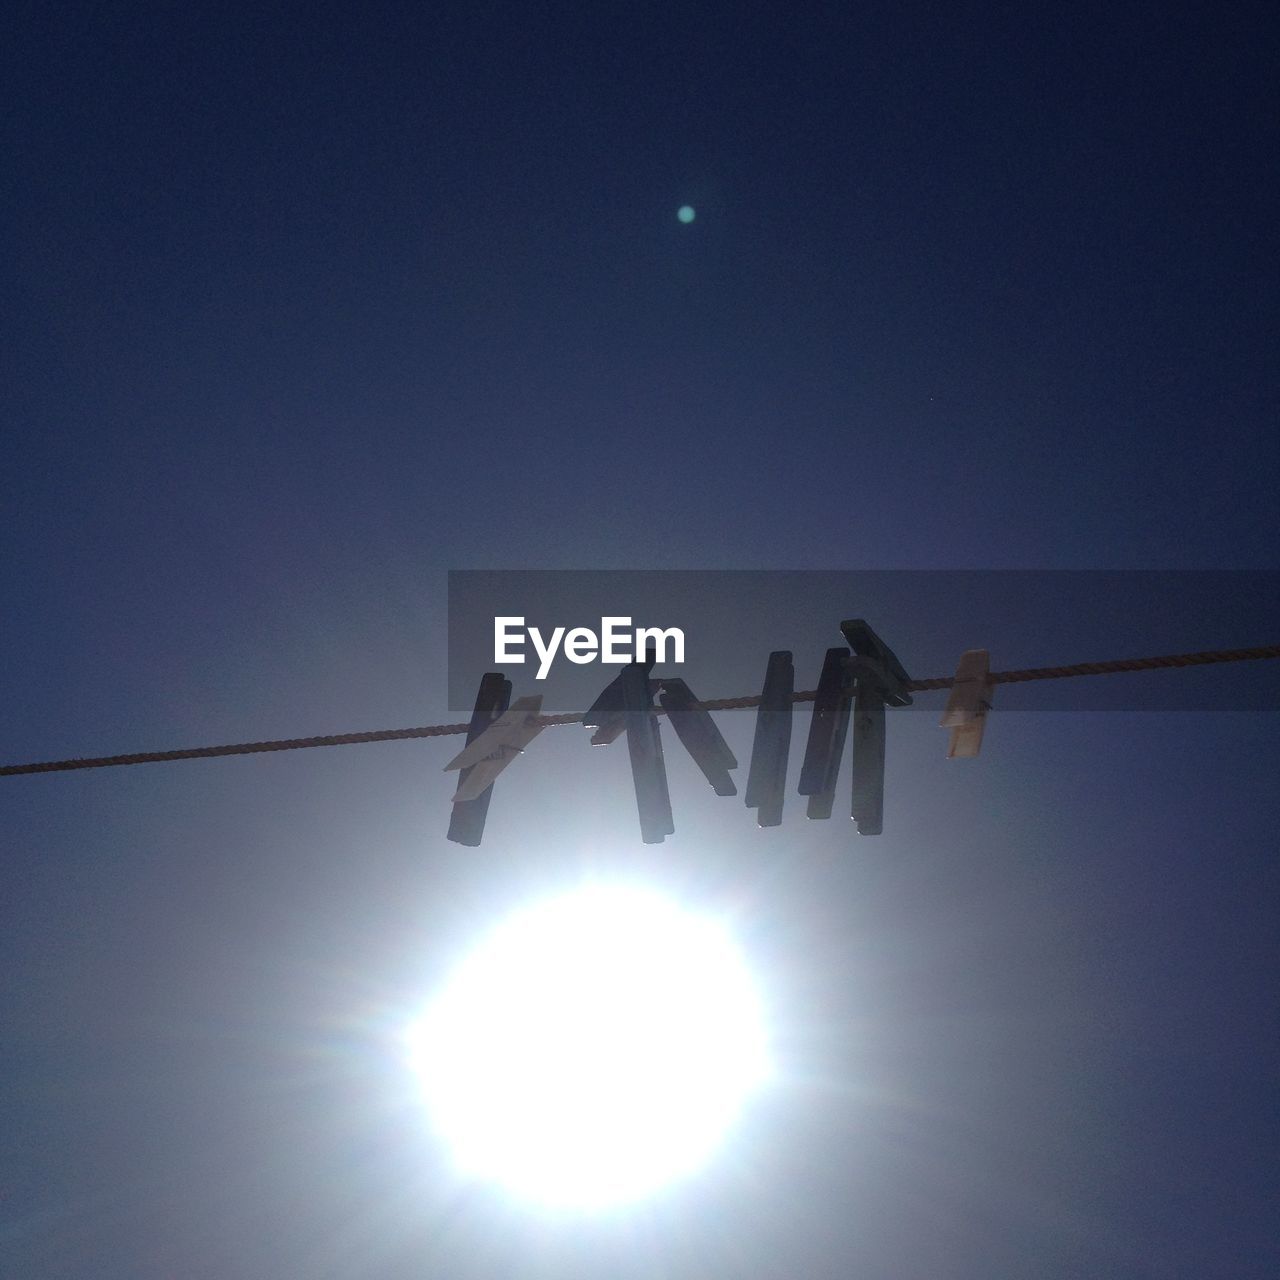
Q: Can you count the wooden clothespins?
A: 2